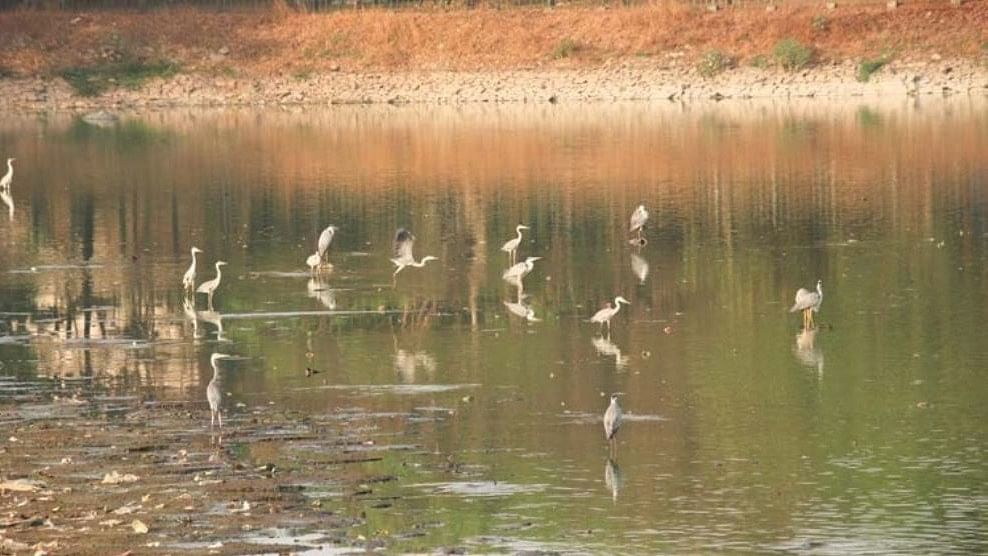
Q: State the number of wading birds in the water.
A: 13